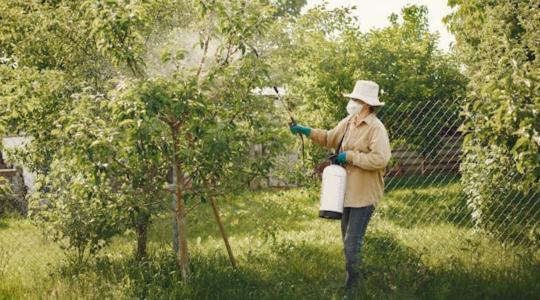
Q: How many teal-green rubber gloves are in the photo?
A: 2